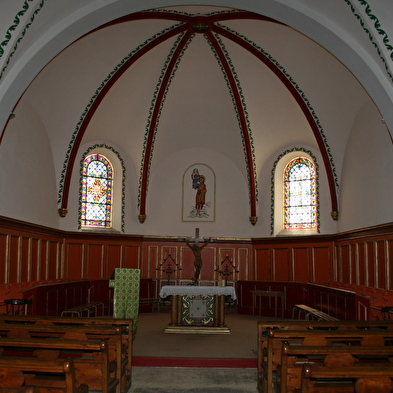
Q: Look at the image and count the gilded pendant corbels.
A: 4